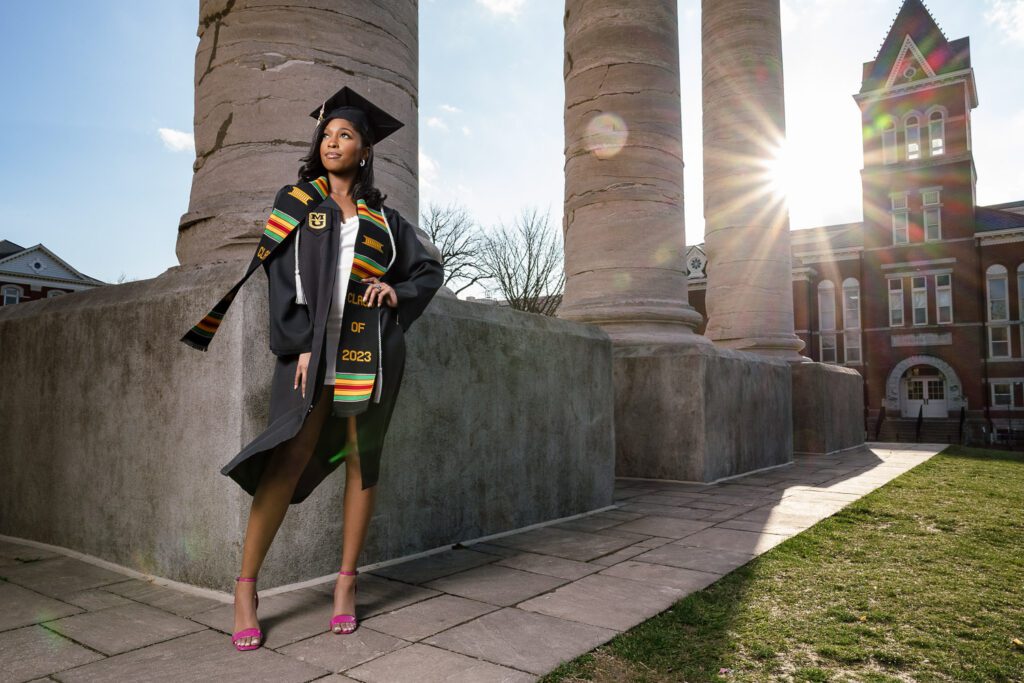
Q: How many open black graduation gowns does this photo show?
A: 1